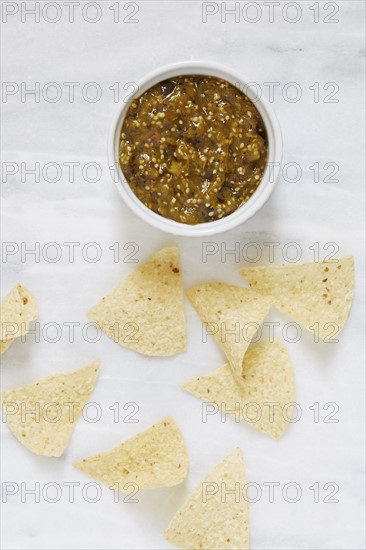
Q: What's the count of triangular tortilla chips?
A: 8